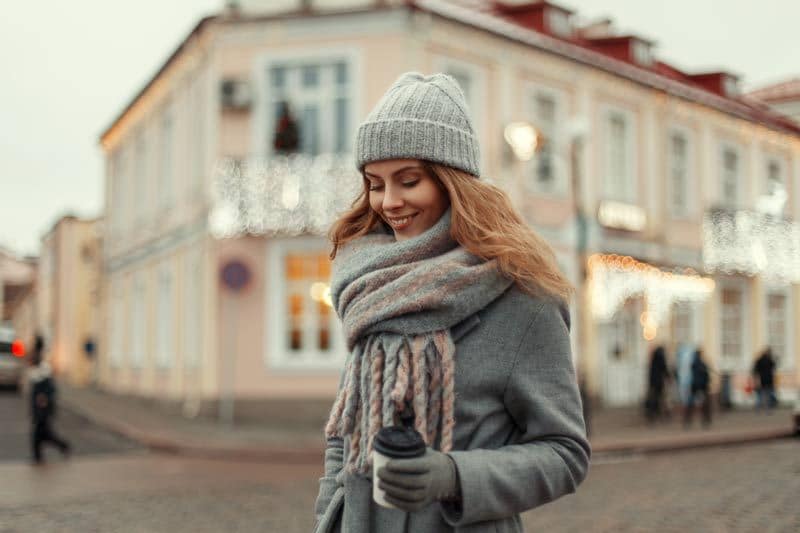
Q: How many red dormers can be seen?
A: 3